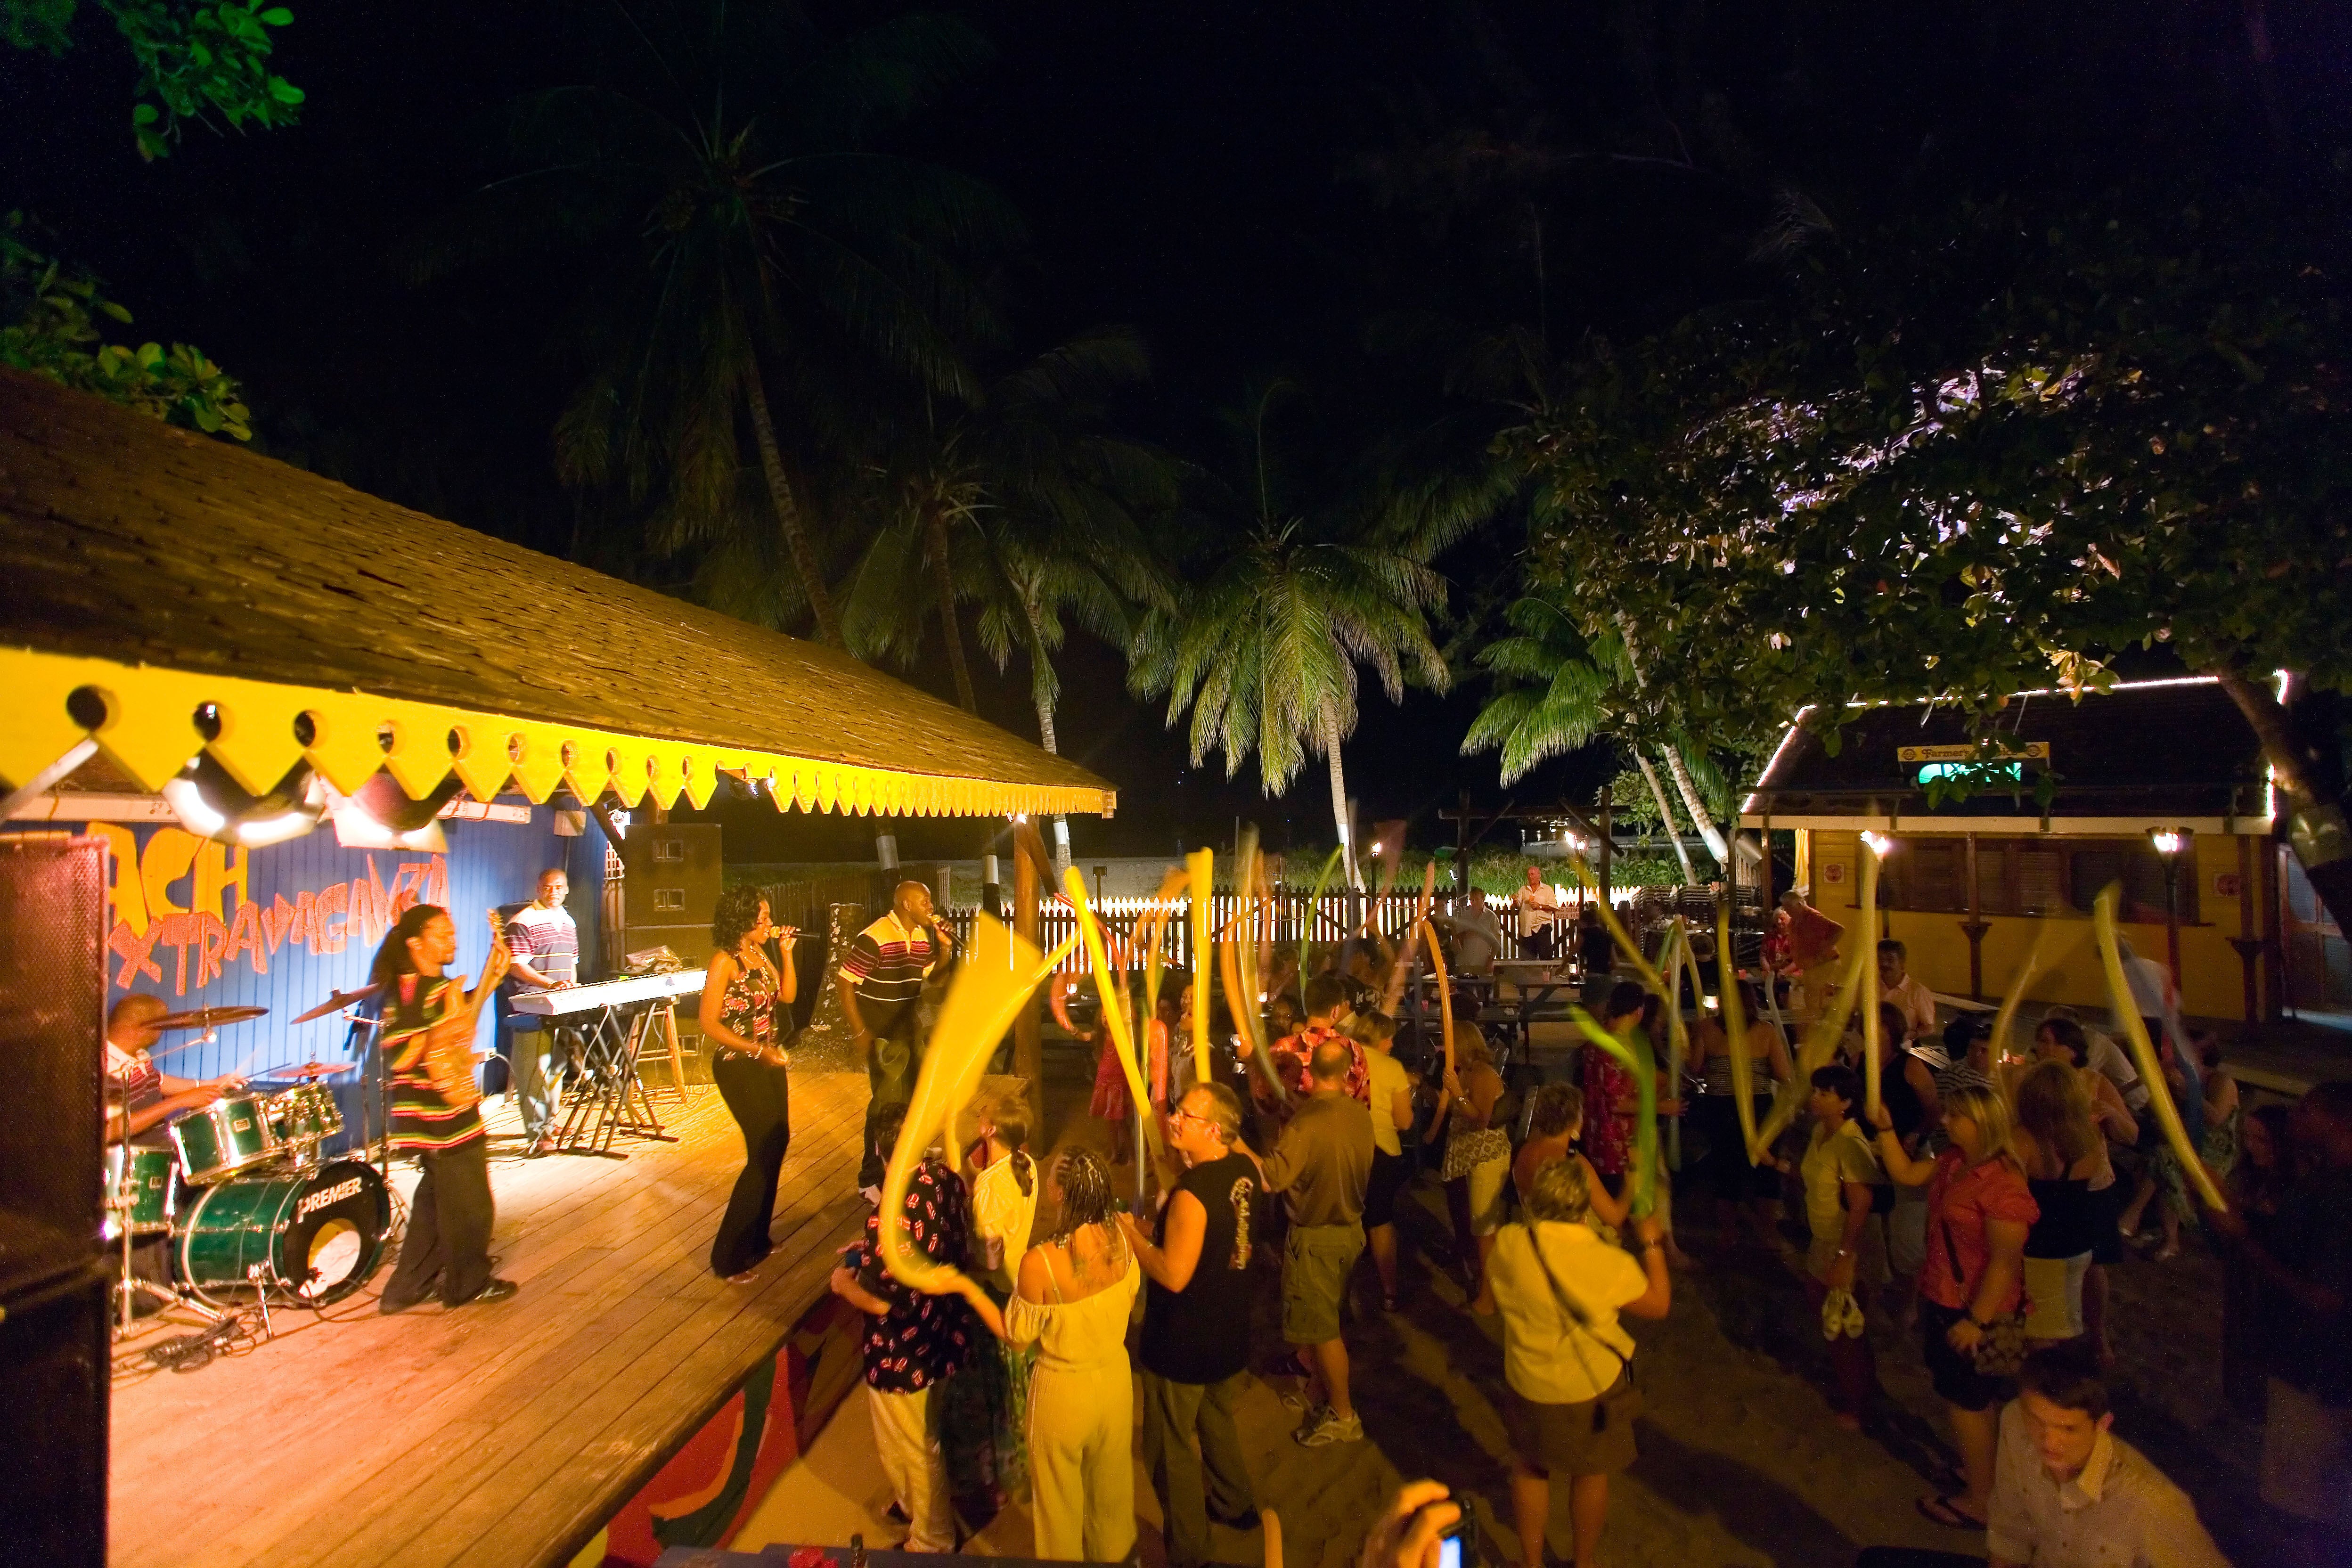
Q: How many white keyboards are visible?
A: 1